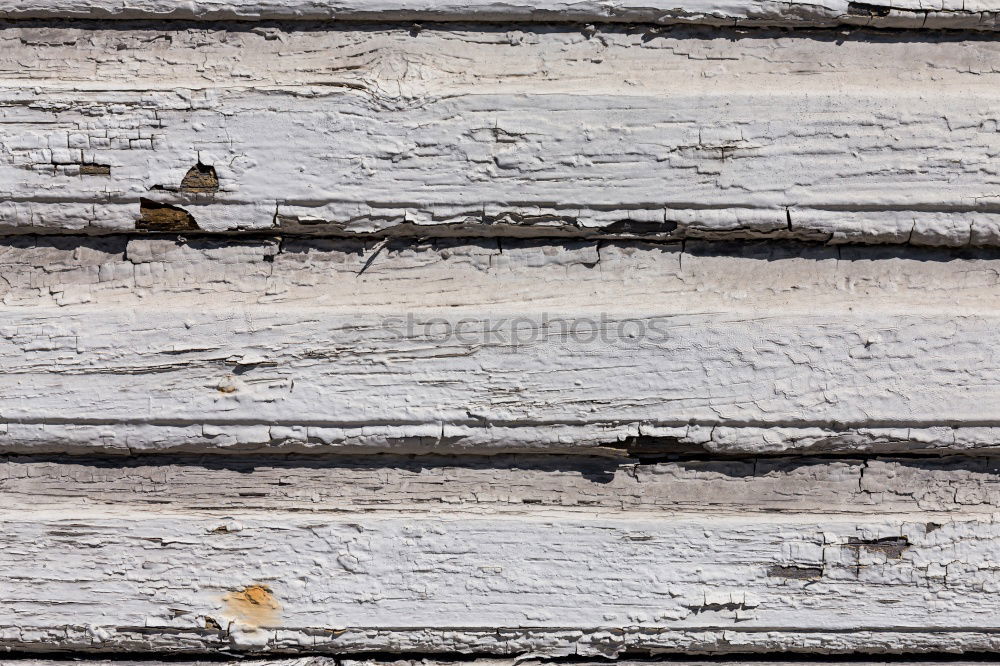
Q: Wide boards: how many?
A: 3